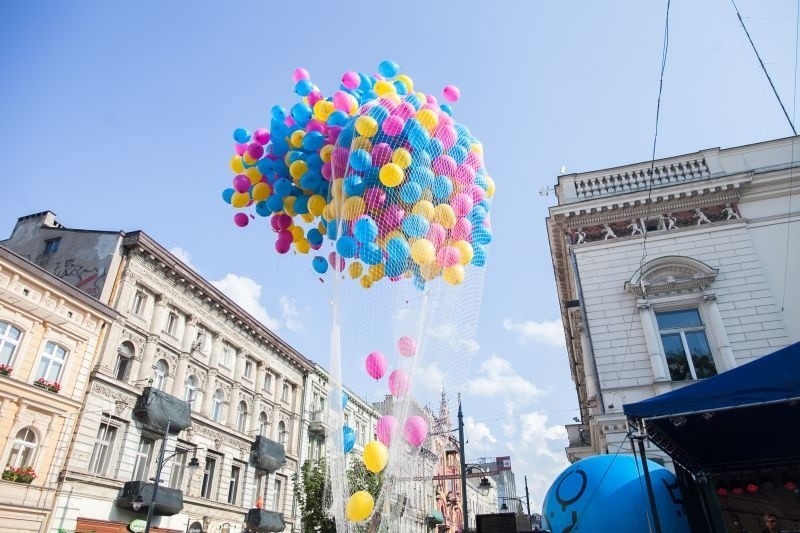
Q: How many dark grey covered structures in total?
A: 4